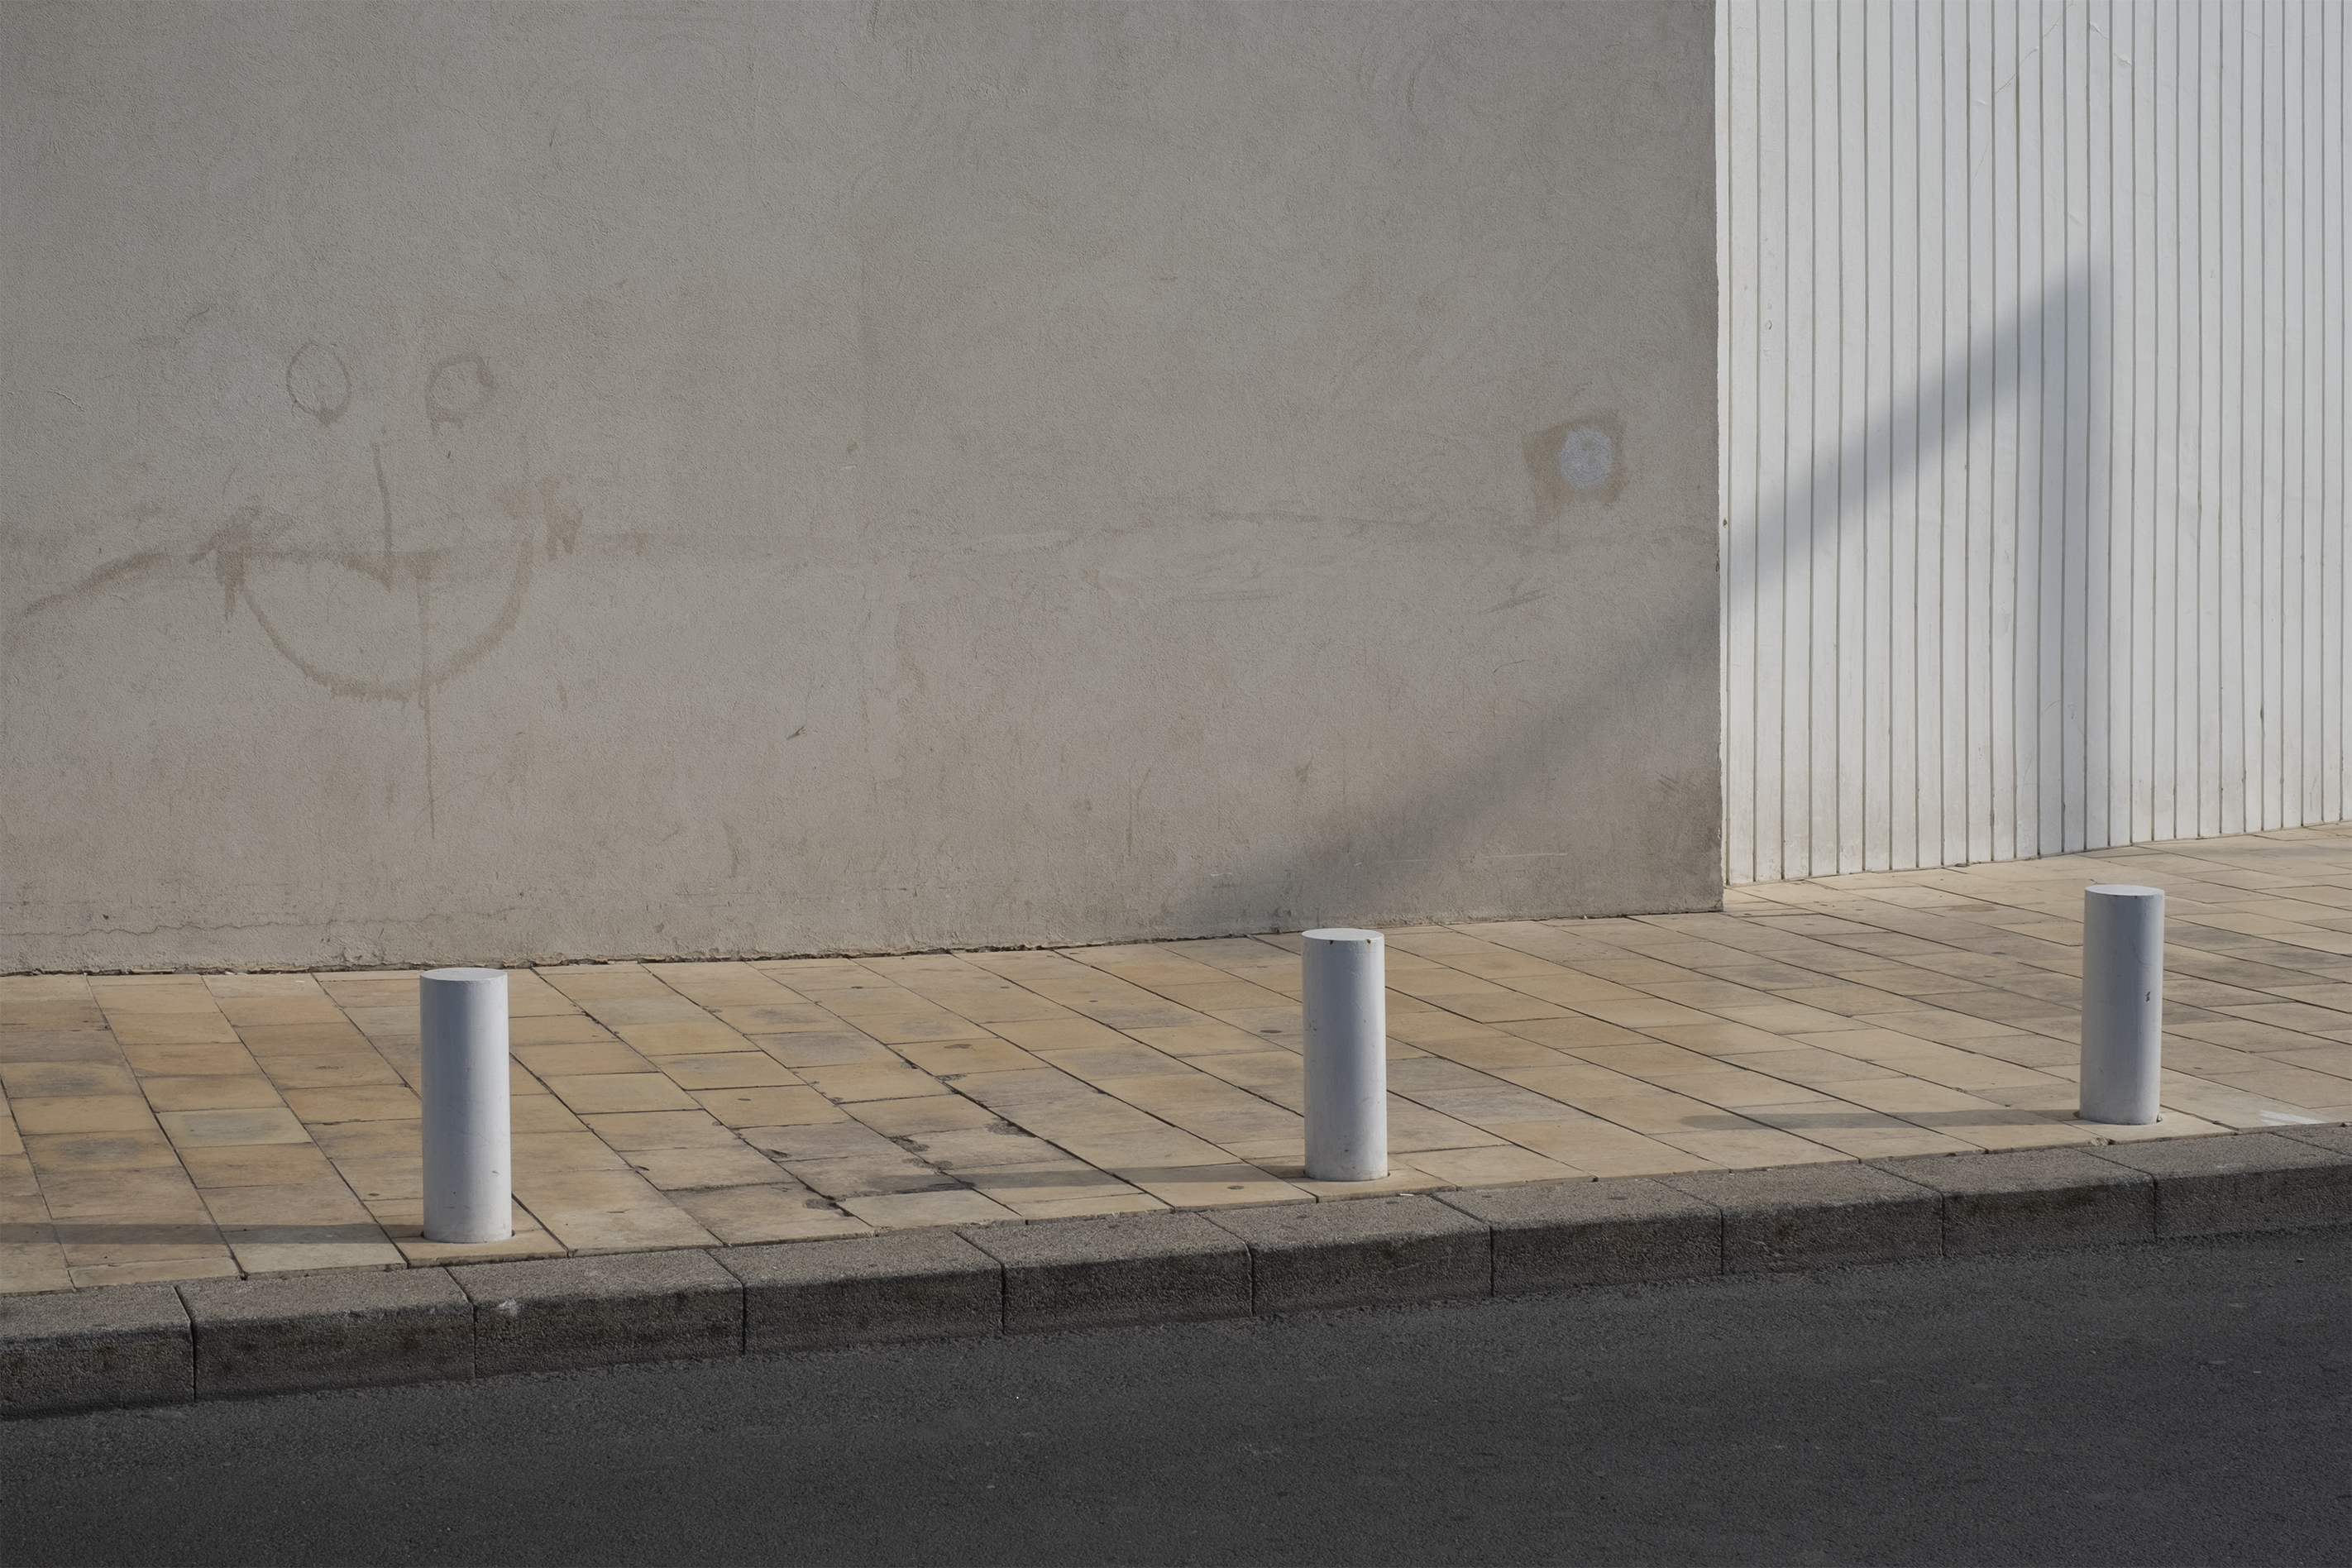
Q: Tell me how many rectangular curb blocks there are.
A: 10